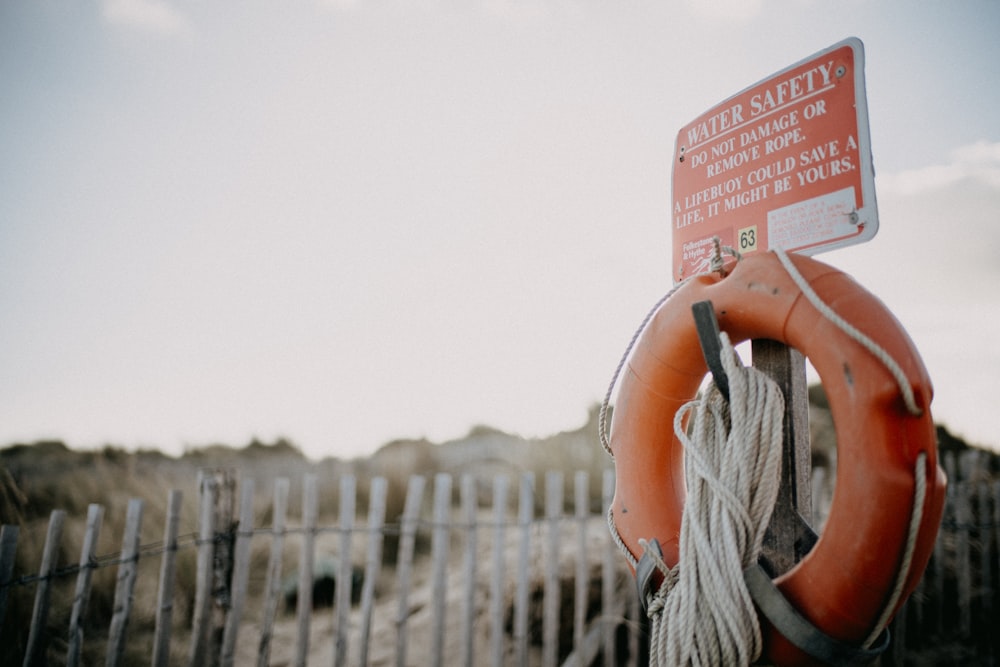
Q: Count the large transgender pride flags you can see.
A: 0